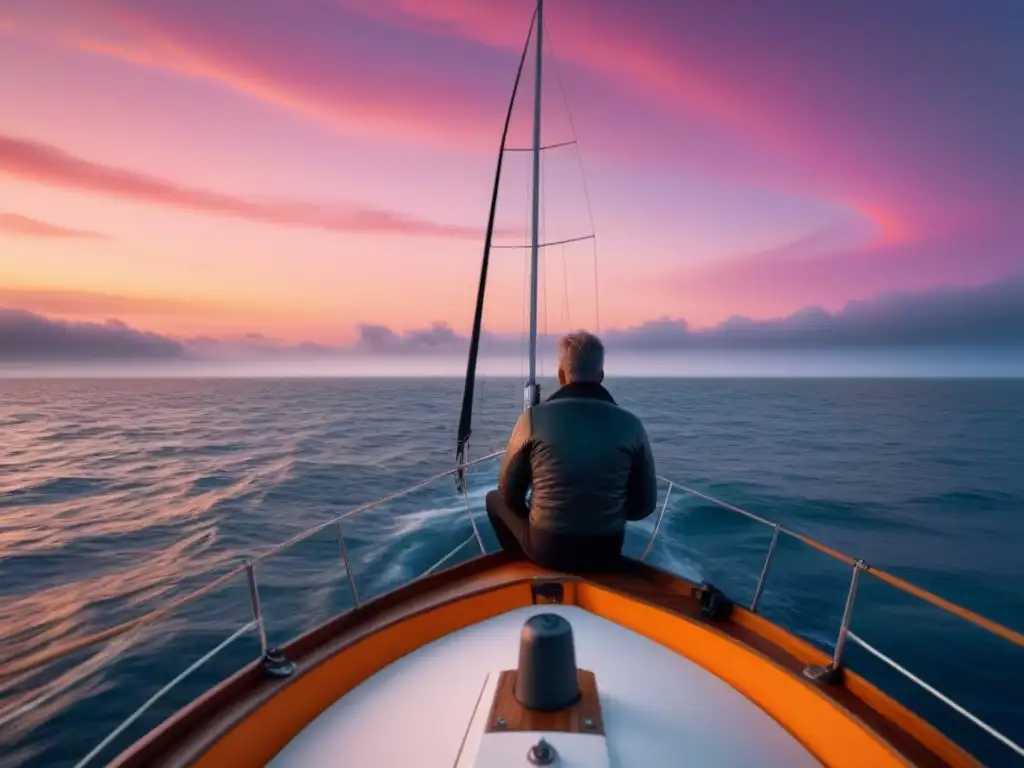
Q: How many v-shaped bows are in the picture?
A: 1